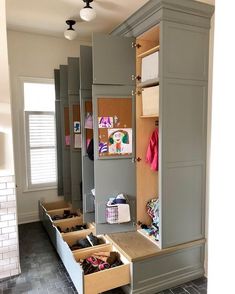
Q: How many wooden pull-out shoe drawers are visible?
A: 5